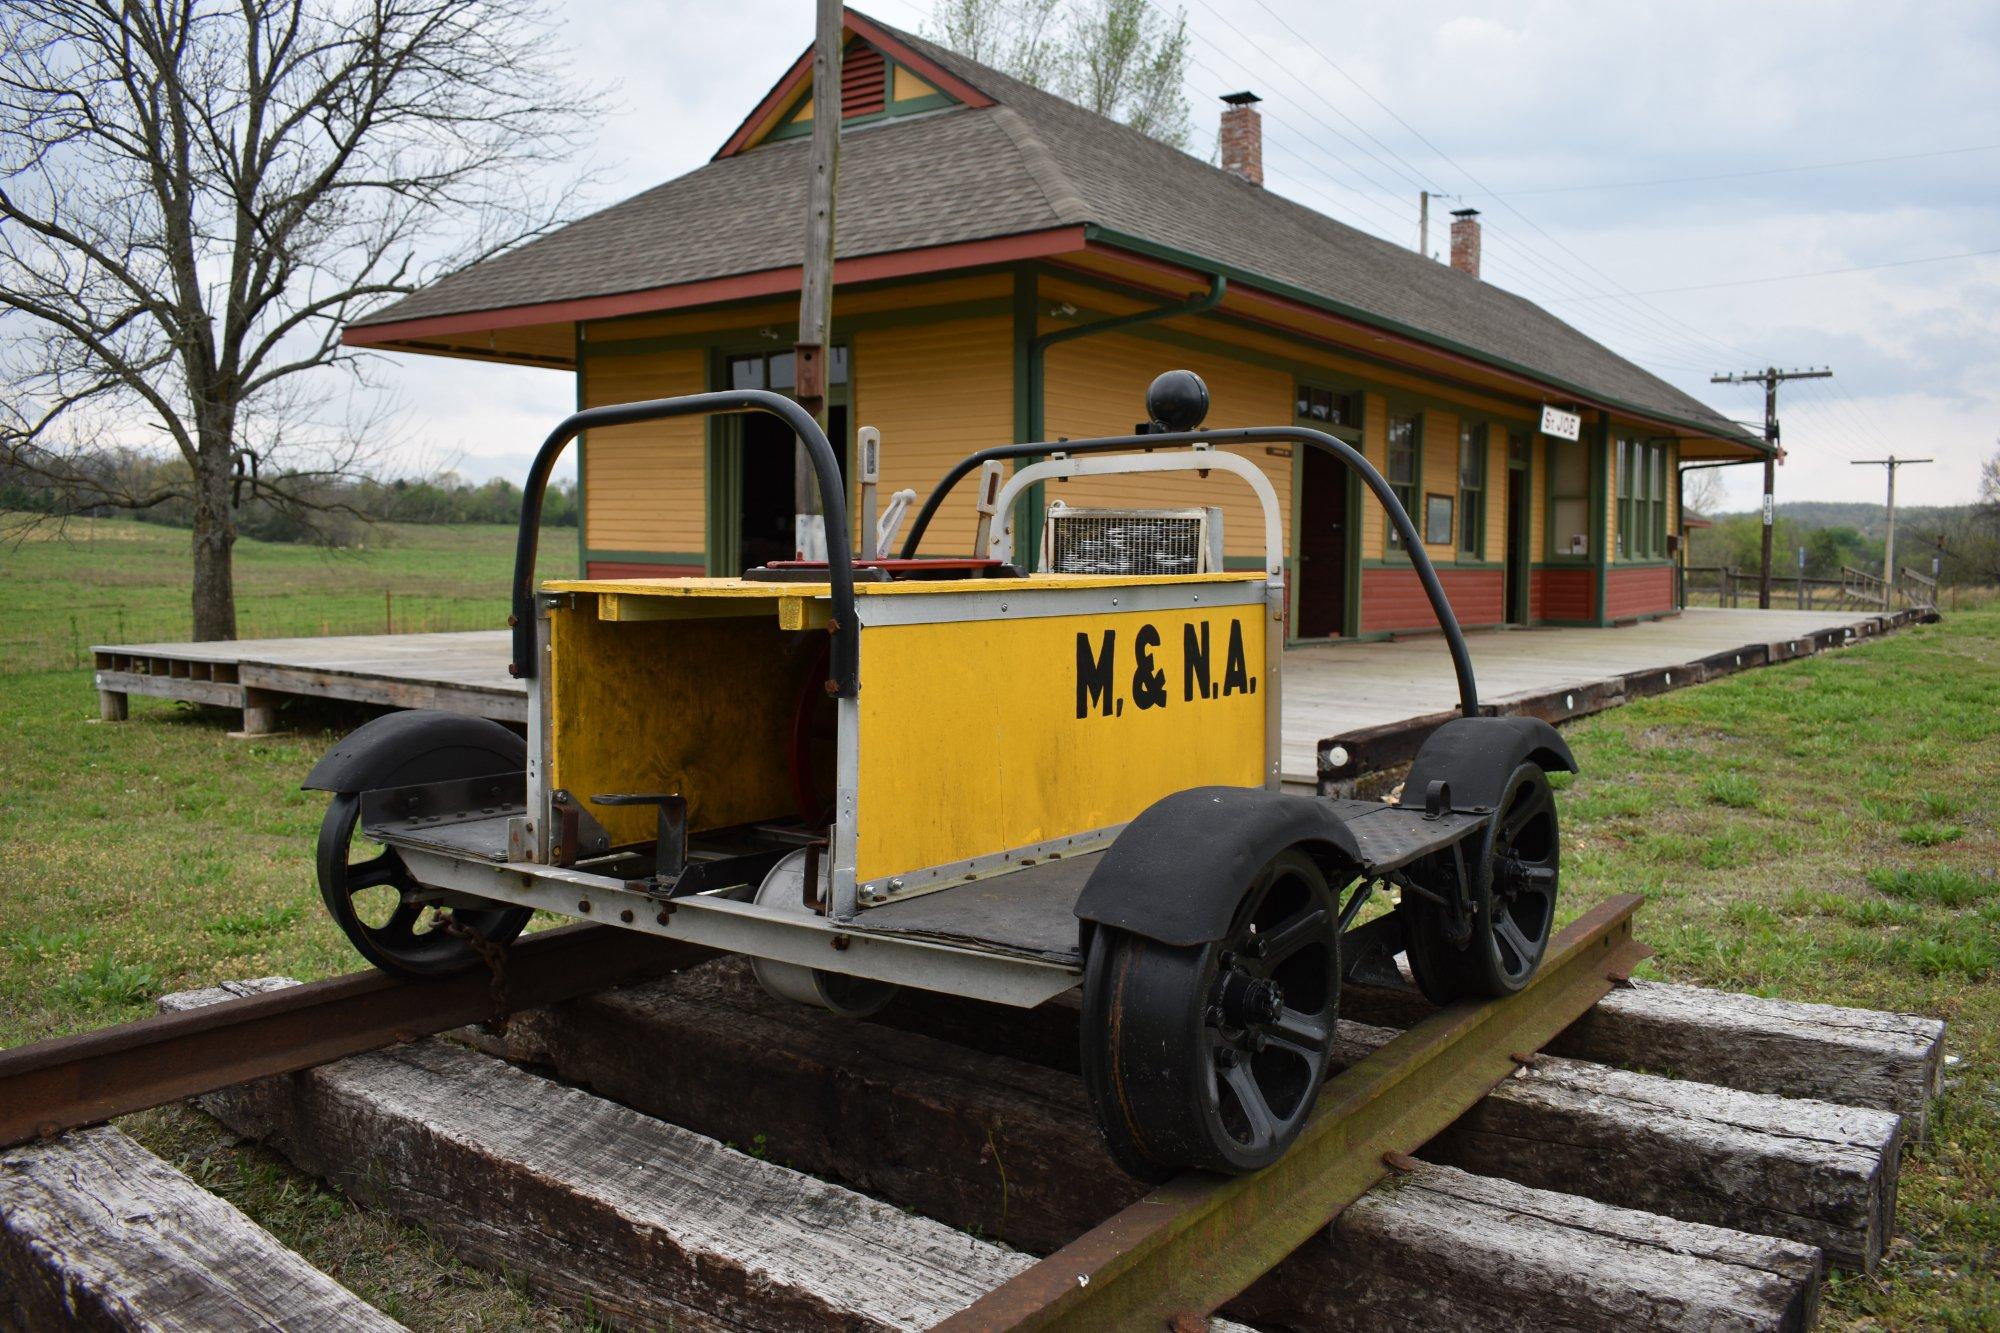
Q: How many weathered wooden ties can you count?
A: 5